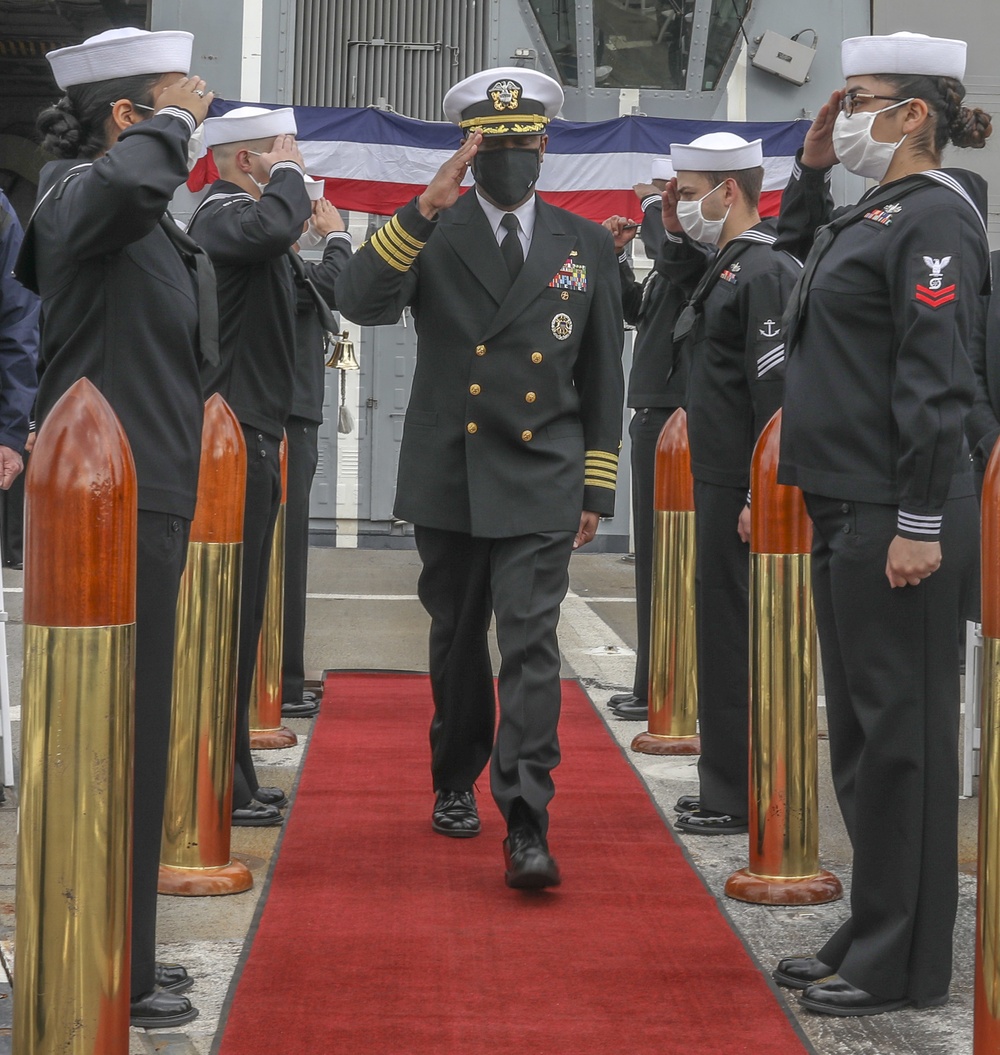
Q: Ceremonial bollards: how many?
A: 6